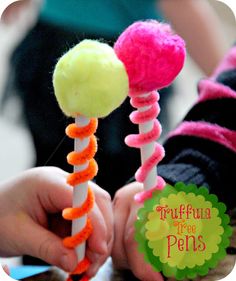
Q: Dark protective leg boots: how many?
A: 0